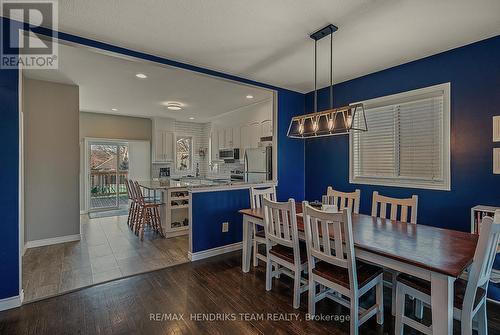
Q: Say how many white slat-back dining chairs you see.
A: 6